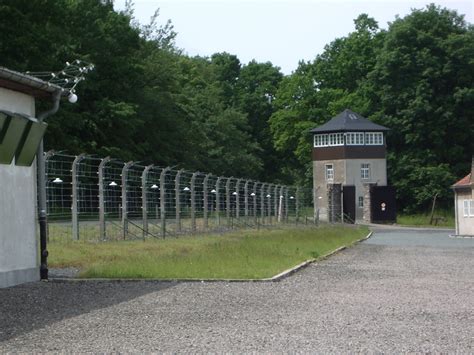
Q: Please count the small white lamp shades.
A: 11